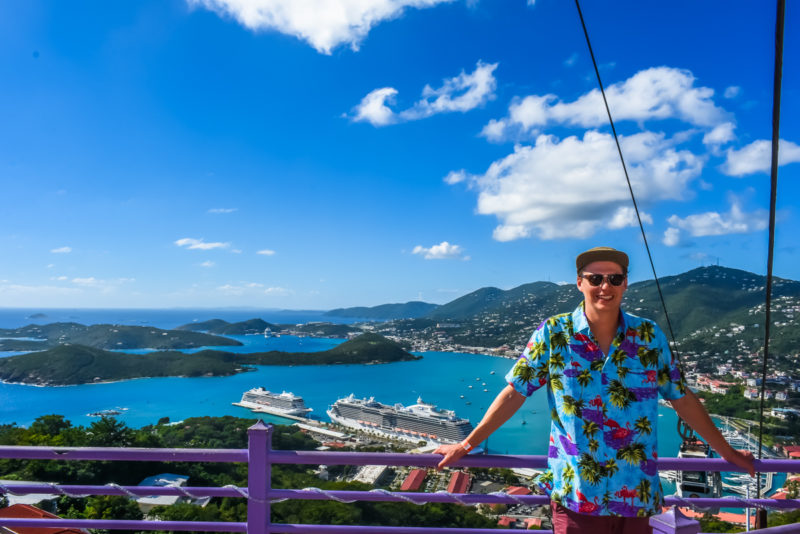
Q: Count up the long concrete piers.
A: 1